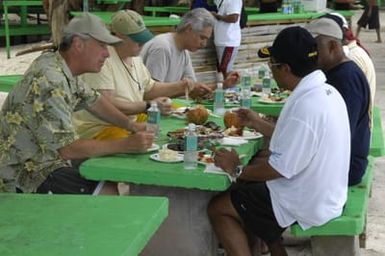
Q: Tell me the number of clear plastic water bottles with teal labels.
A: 7